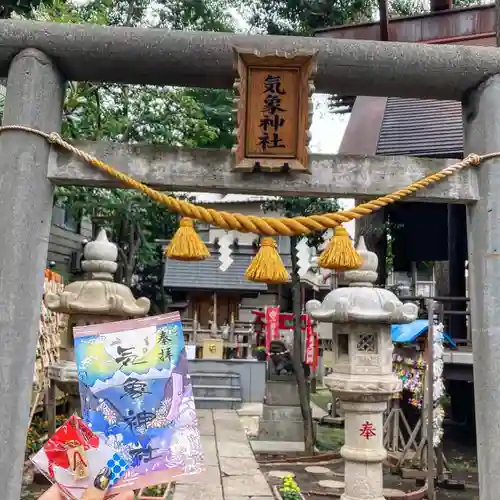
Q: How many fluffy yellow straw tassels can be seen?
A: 3